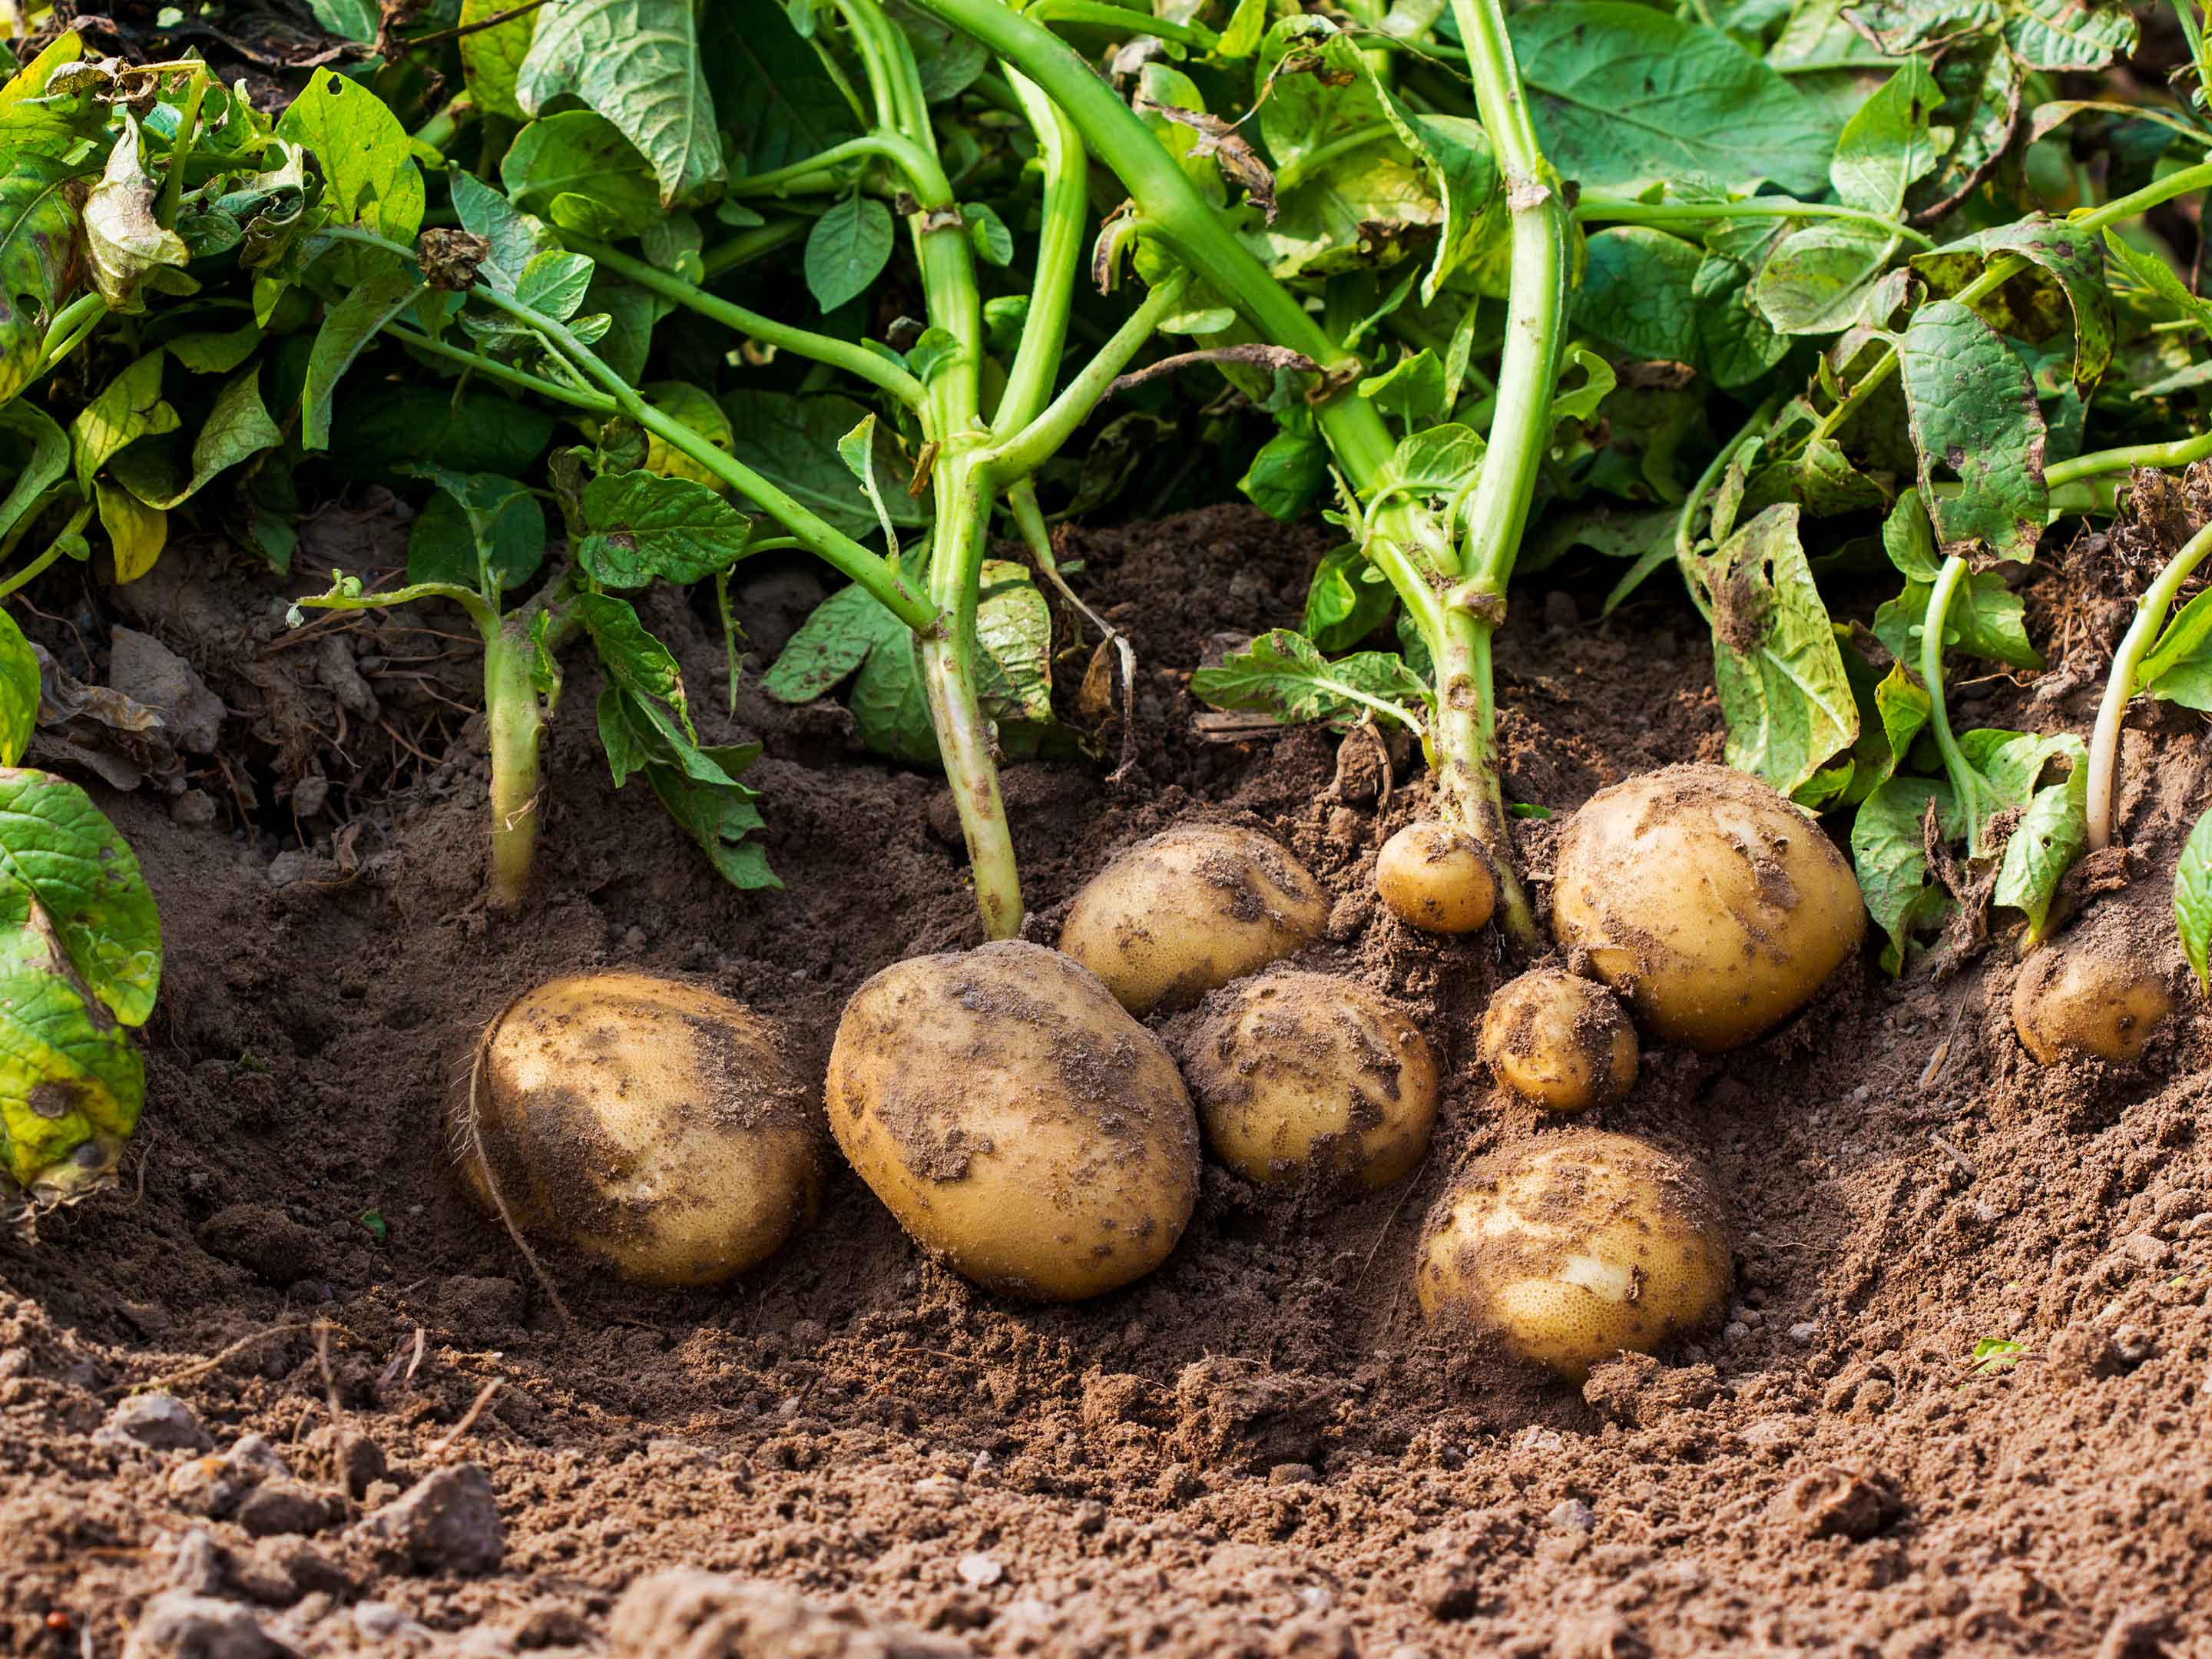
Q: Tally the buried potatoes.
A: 9